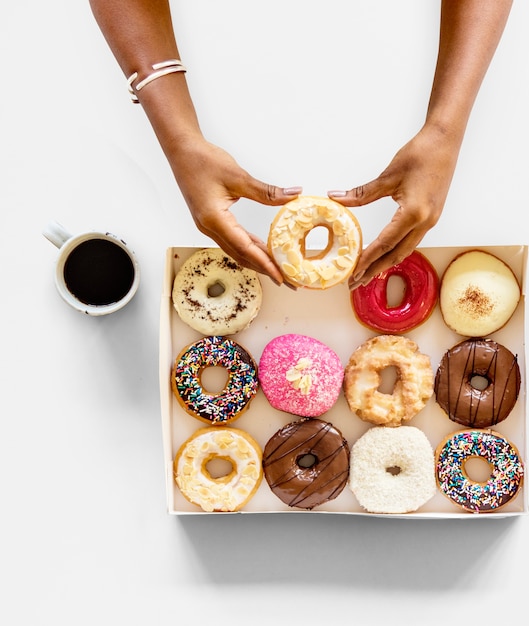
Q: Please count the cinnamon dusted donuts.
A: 1